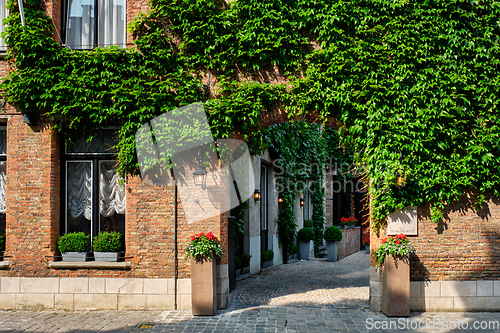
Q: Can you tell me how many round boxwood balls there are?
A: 2